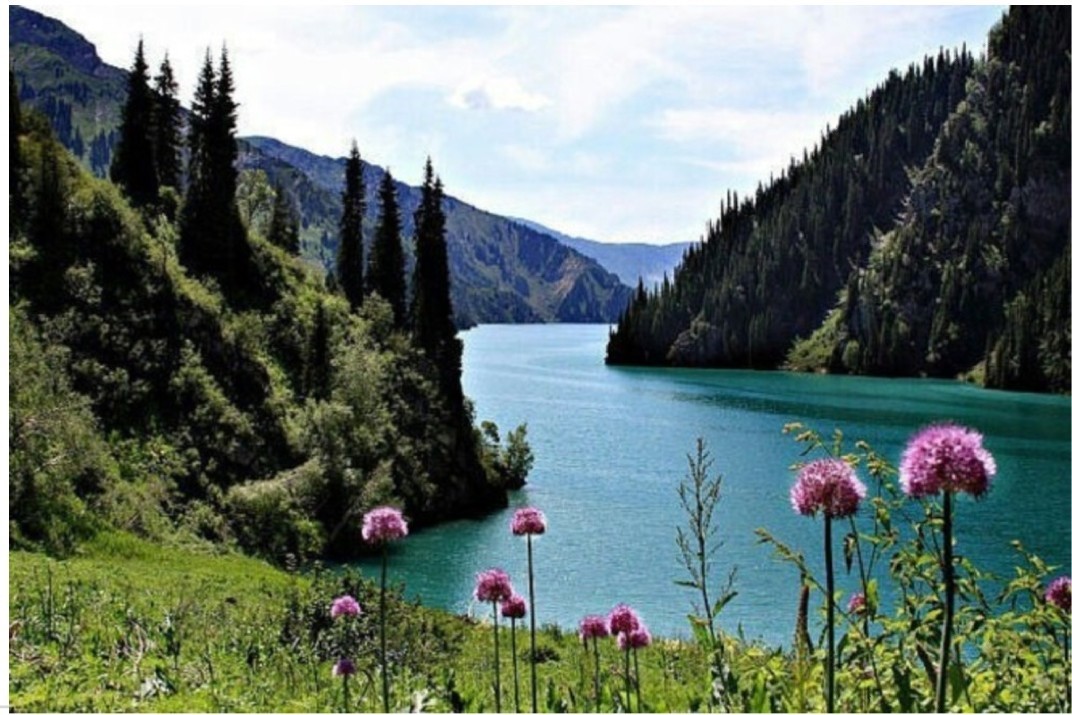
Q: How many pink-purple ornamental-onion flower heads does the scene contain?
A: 13